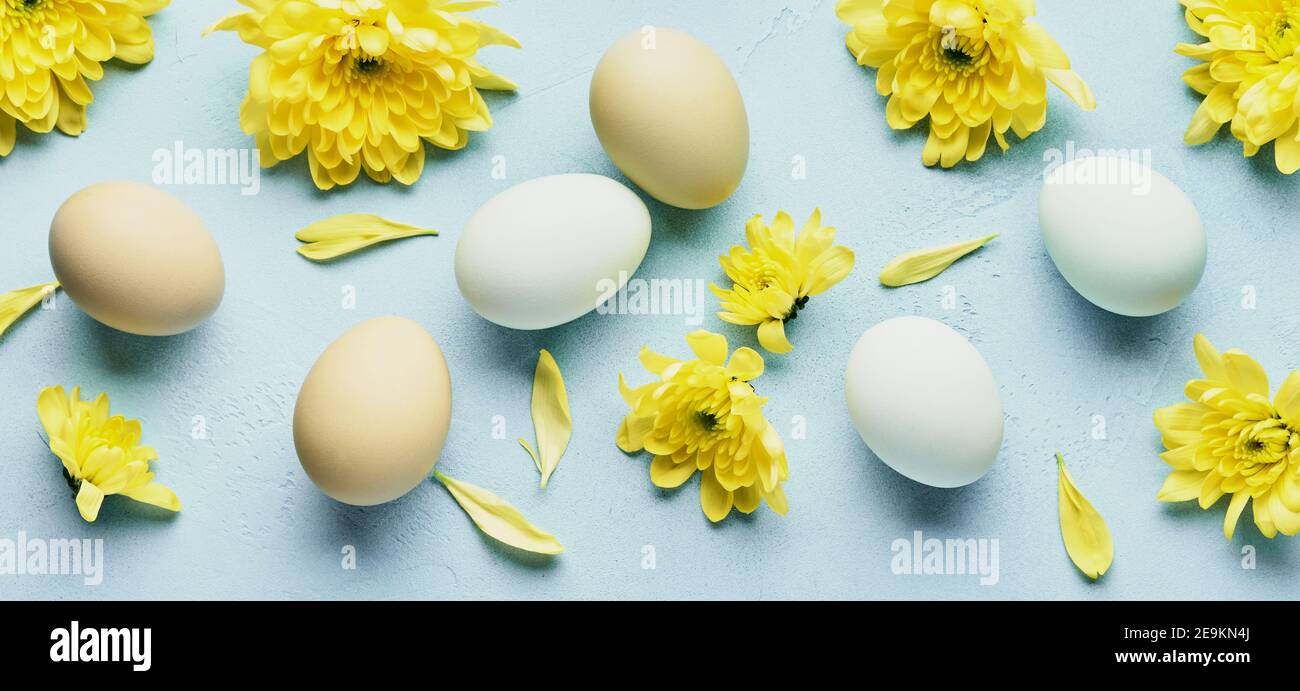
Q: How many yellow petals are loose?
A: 6